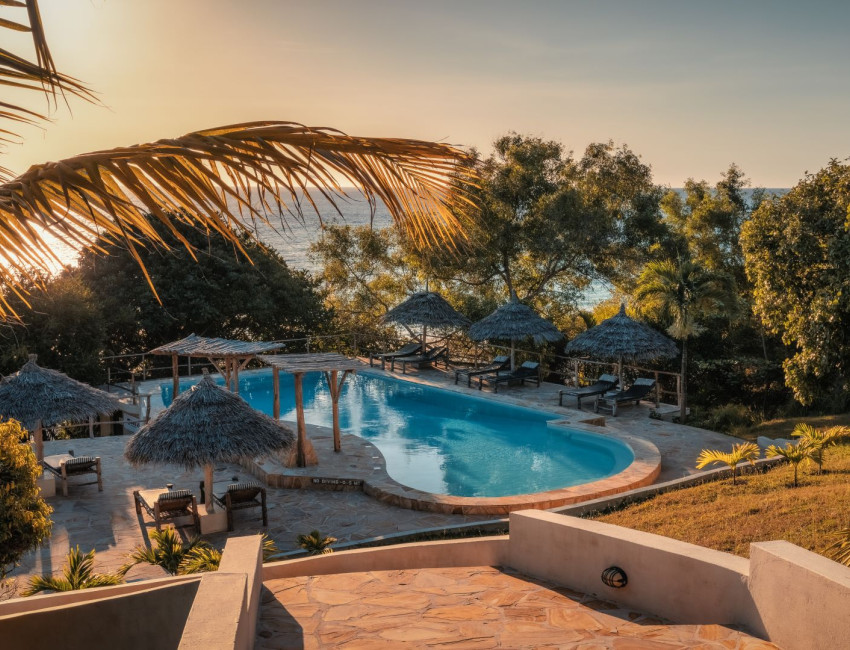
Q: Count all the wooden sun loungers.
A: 9